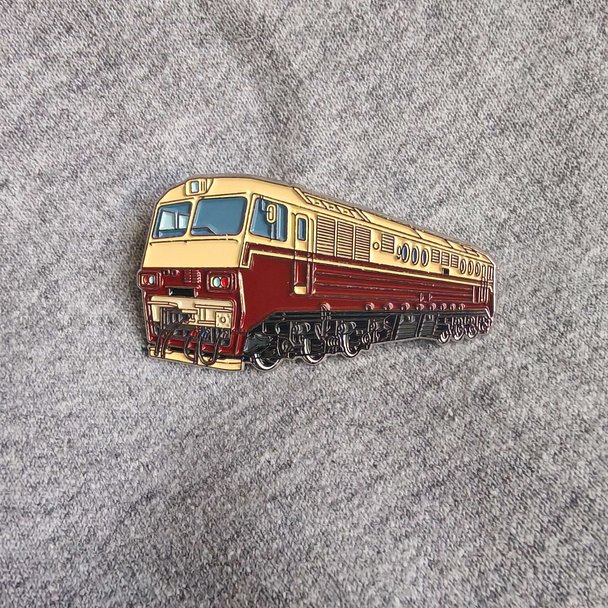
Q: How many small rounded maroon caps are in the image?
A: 9